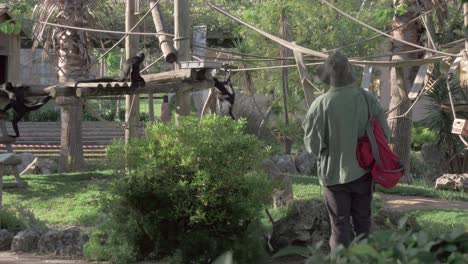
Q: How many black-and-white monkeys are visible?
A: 3